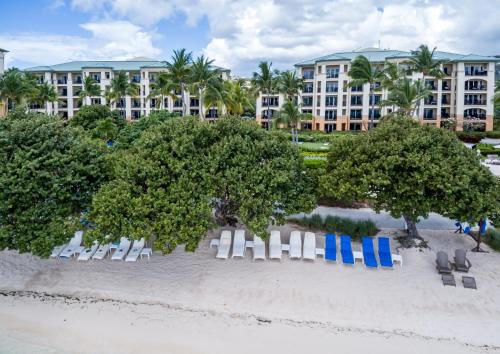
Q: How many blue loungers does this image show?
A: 4